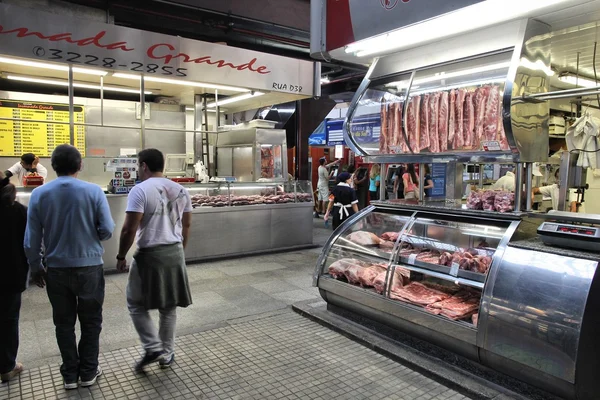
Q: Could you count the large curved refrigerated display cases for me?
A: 2